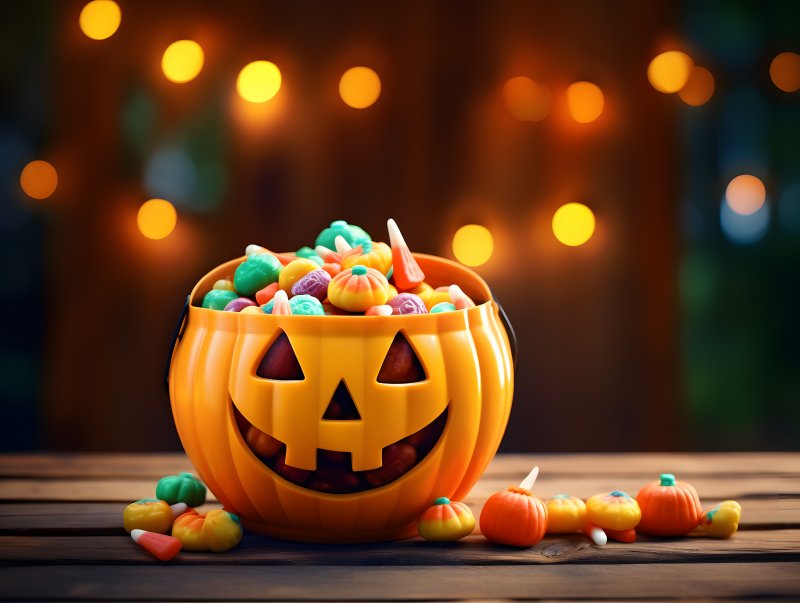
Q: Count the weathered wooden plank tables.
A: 1